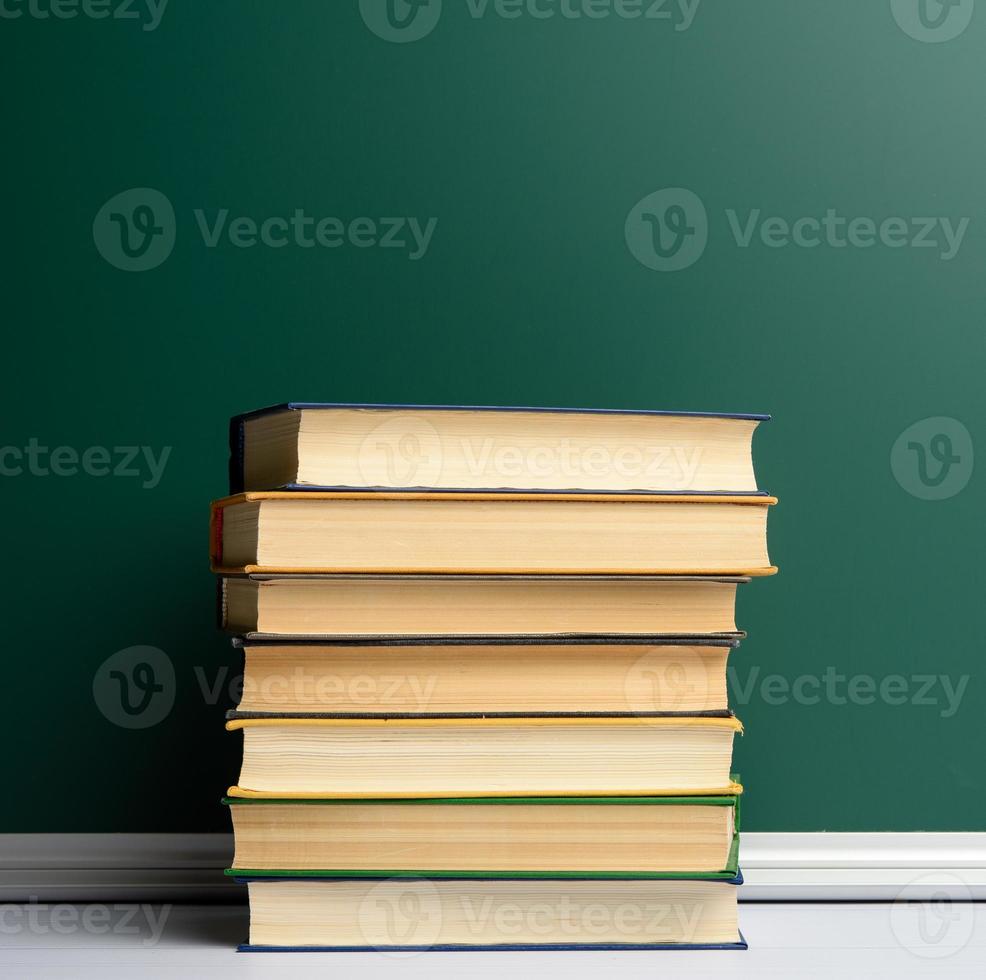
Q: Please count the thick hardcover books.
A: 7